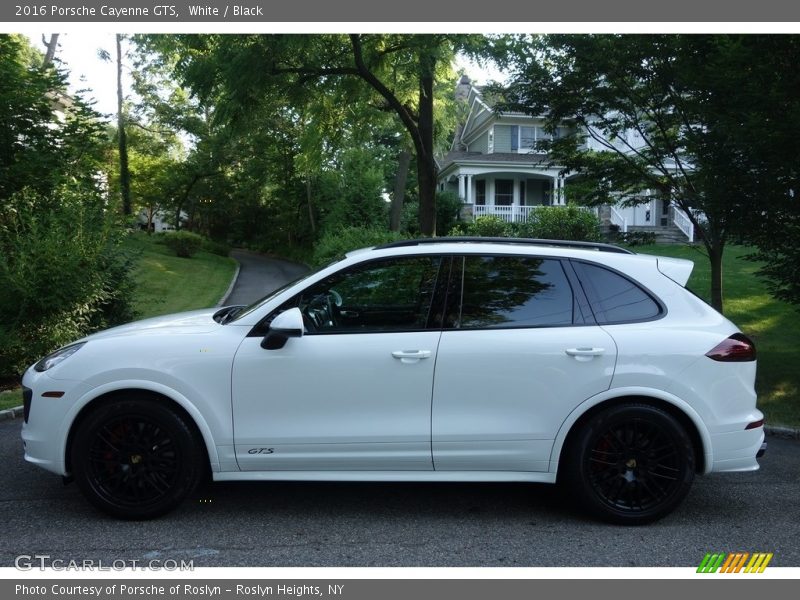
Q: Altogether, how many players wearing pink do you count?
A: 0